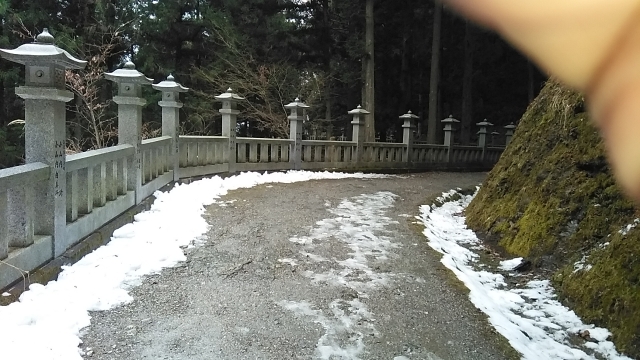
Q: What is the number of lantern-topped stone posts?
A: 10